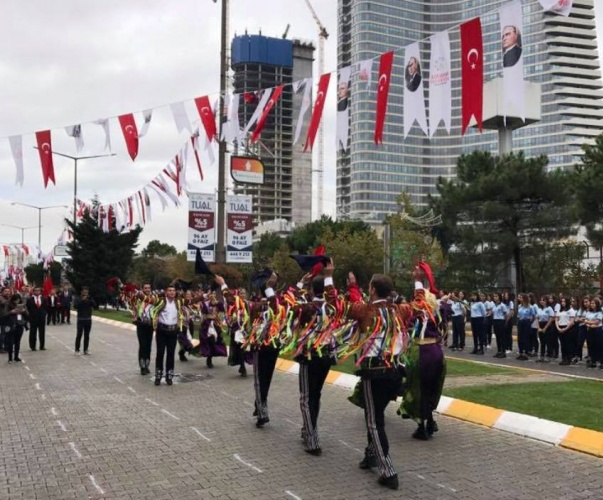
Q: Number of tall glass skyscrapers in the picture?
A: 1